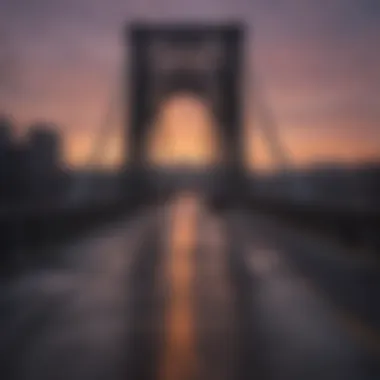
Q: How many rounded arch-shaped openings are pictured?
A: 1